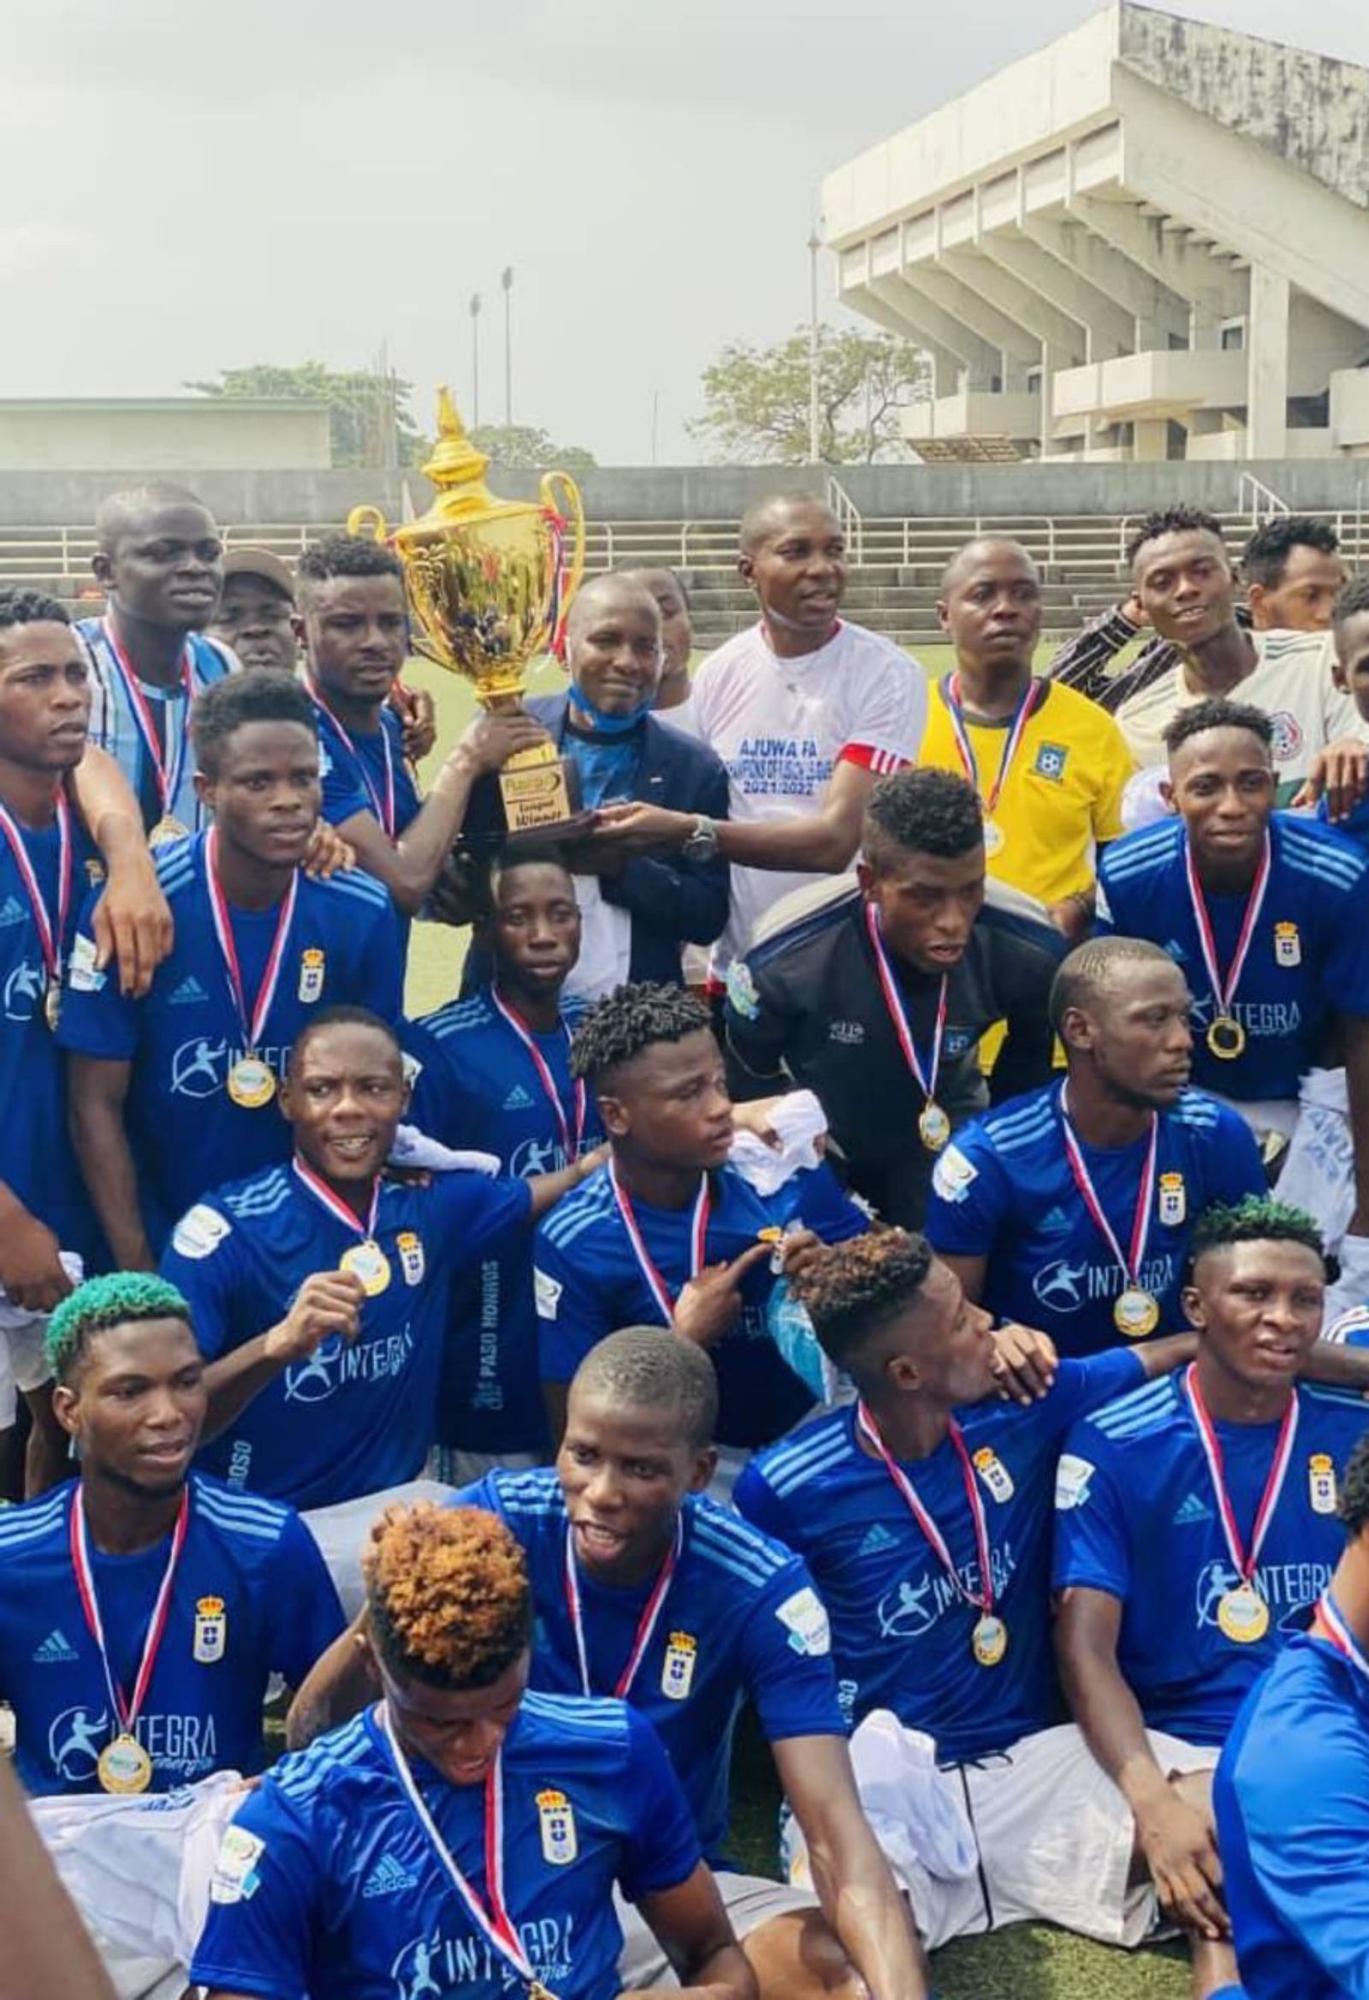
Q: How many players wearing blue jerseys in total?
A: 15